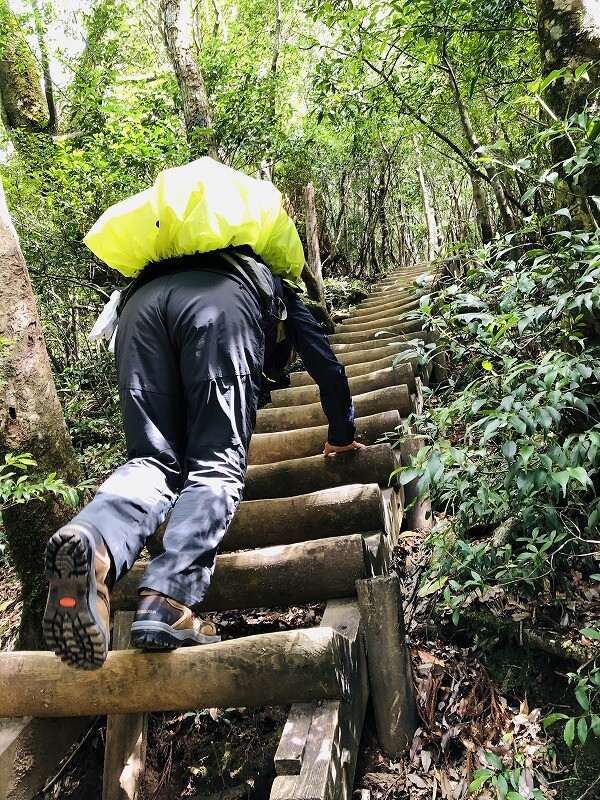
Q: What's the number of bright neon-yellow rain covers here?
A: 1